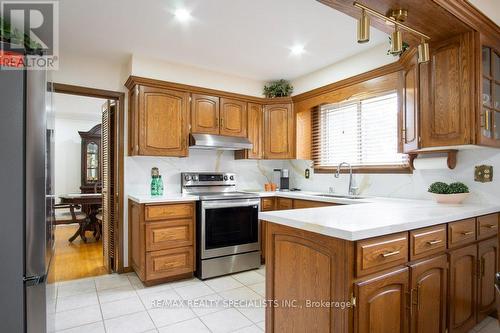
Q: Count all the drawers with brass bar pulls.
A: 4